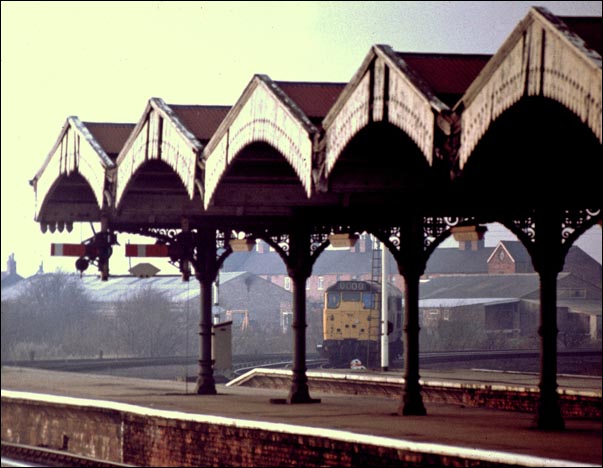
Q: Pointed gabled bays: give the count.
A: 5